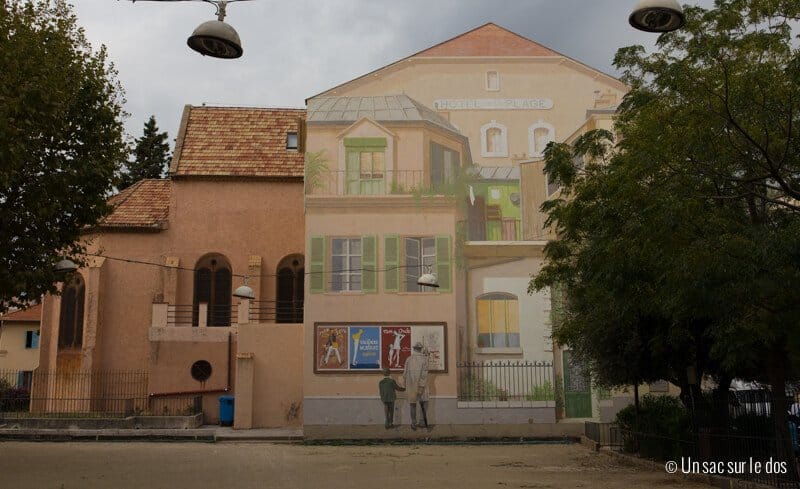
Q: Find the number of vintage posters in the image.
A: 4